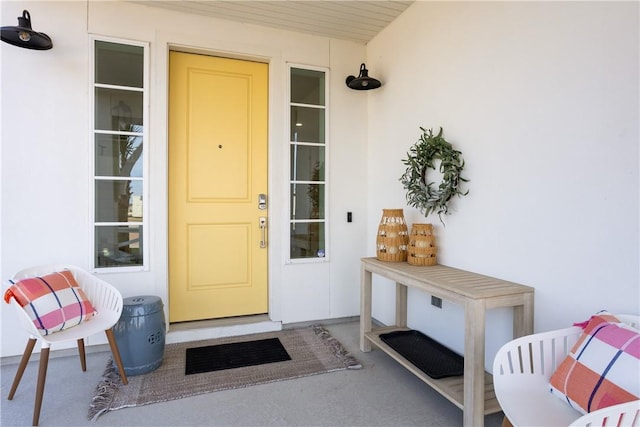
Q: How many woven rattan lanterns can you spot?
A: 2